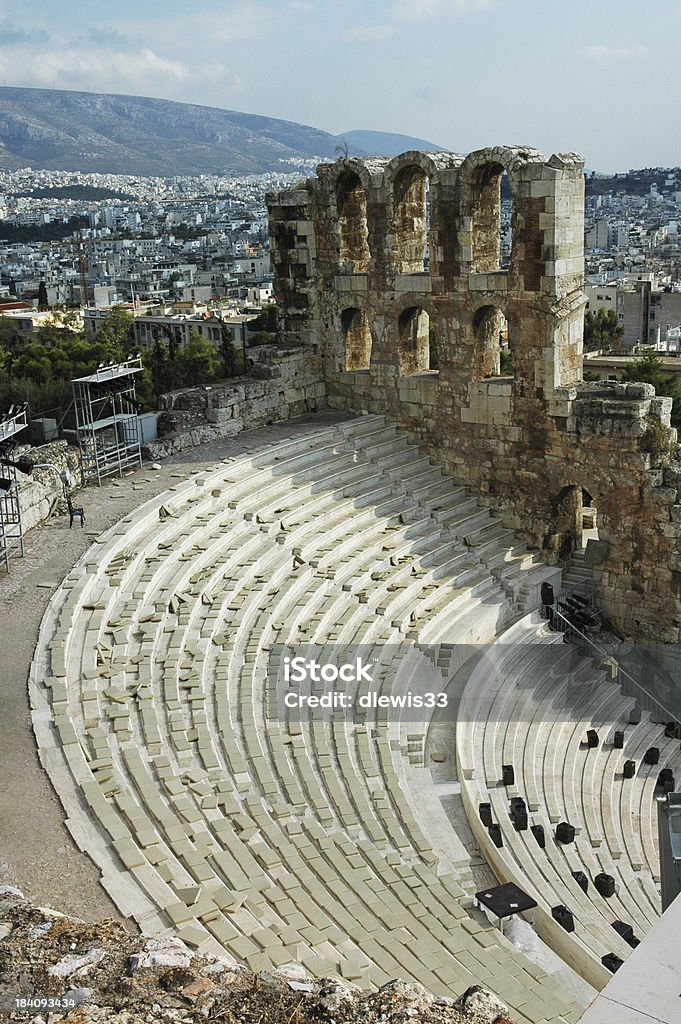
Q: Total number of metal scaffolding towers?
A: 2